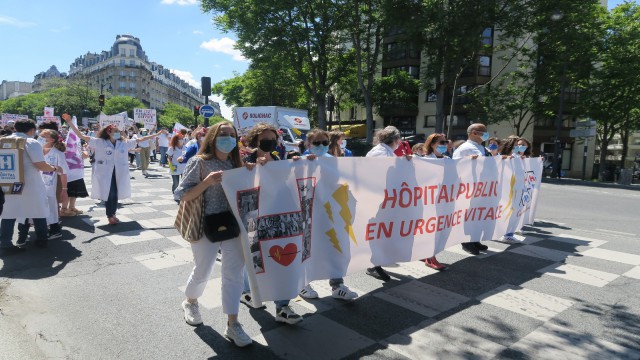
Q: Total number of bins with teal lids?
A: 0